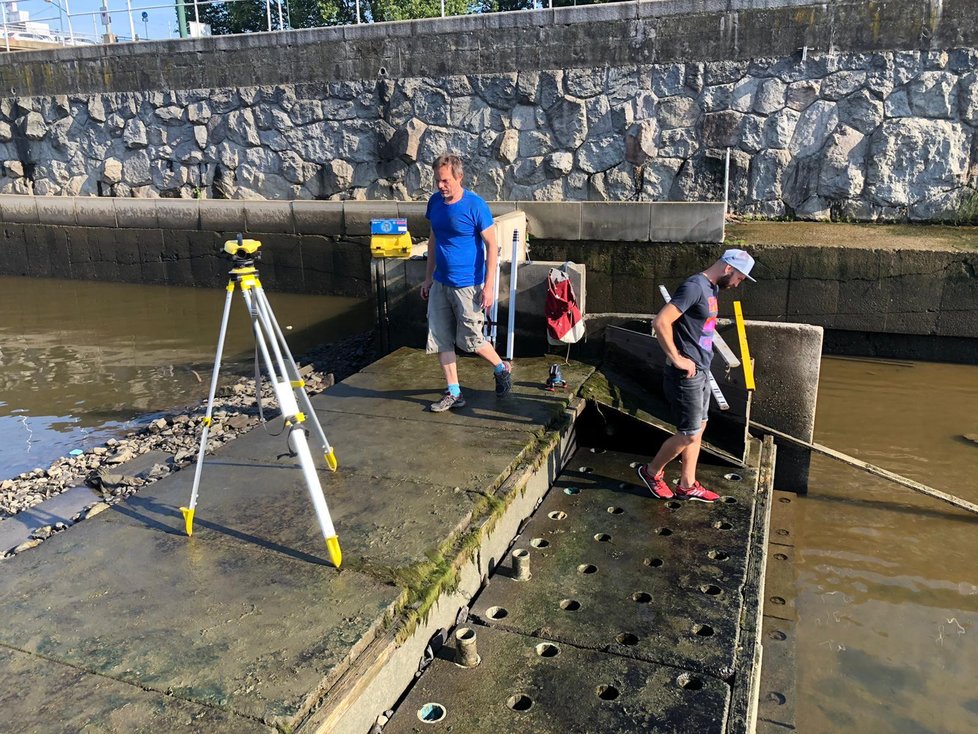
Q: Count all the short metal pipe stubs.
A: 2